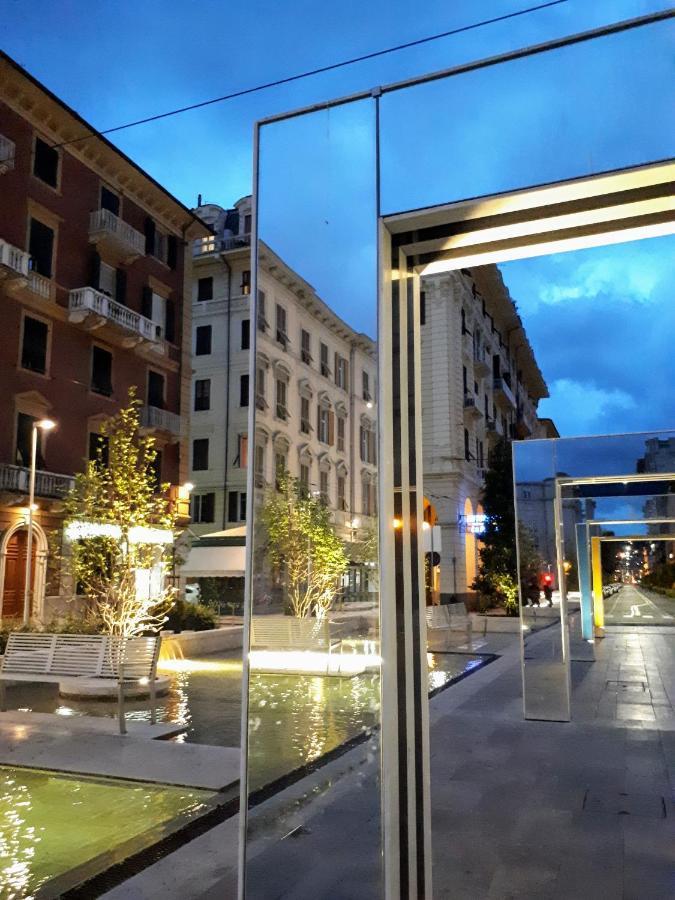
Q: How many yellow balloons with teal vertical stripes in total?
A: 0